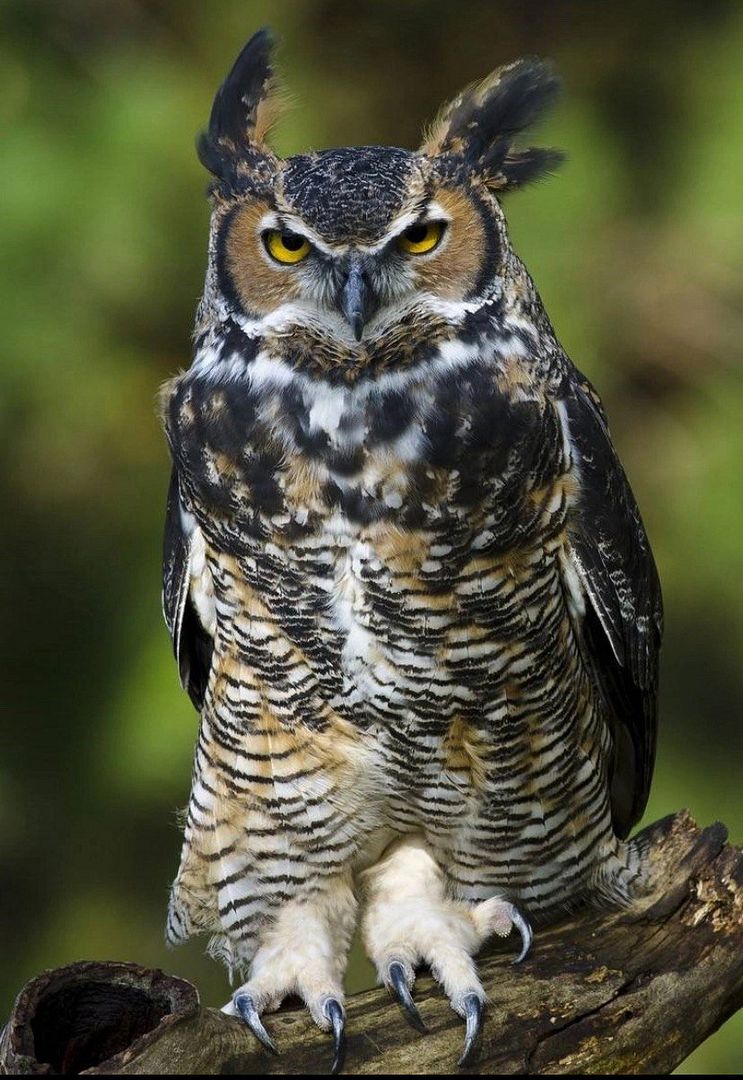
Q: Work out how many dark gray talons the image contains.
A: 5